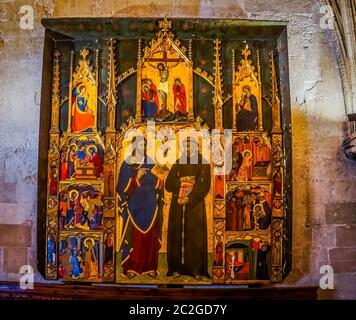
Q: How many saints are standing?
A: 2